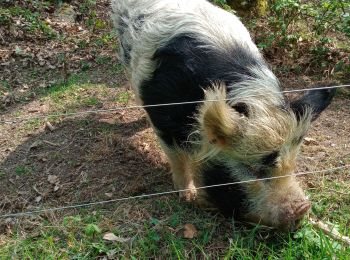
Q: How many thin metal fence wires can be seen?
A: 2